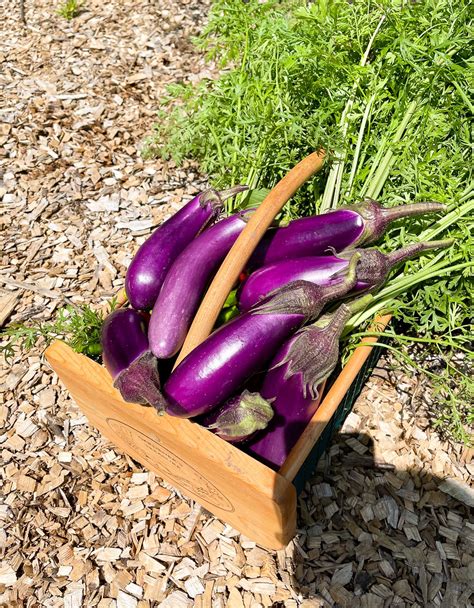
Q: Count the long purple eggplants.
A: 8